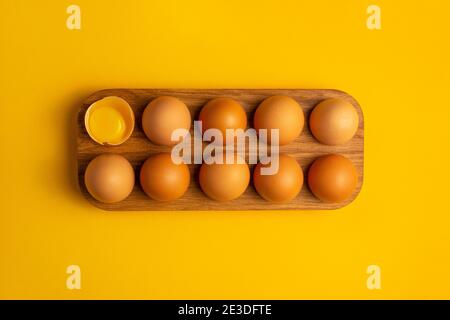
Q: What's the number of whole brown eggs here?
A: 9